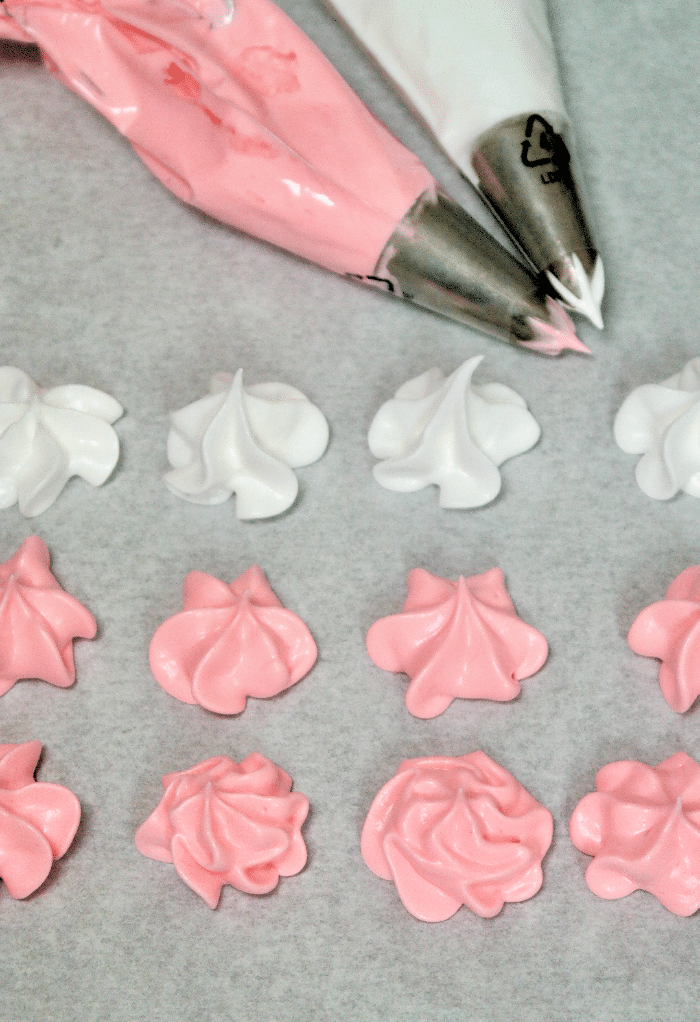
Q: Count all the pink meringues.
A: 8